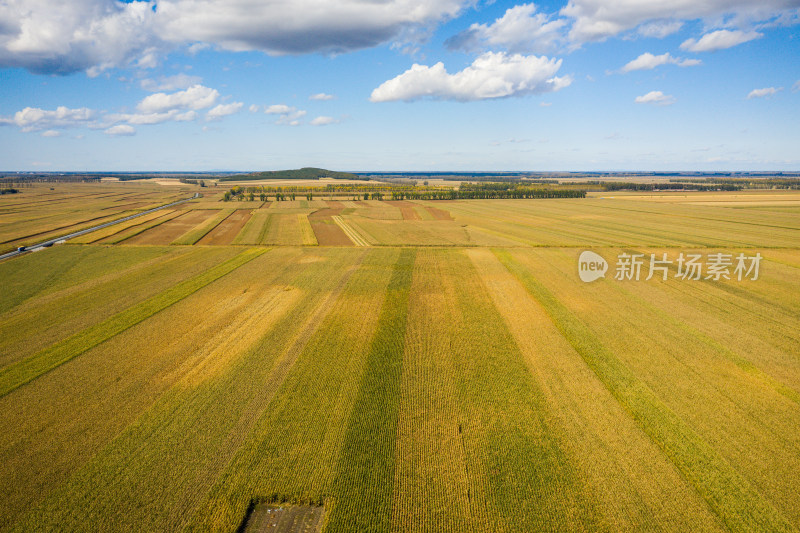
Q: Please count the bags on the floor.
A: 0